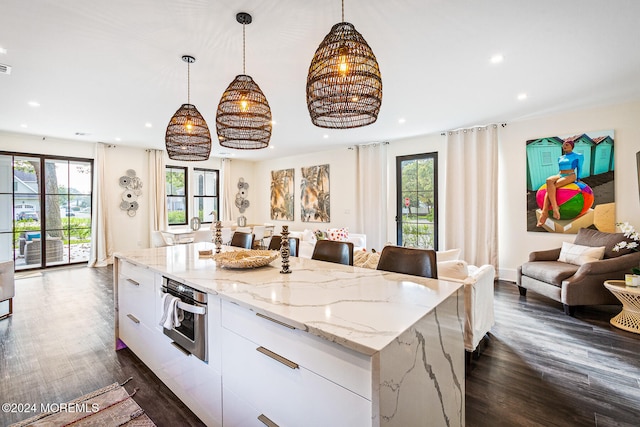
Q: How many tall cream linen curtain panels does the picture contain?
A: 5